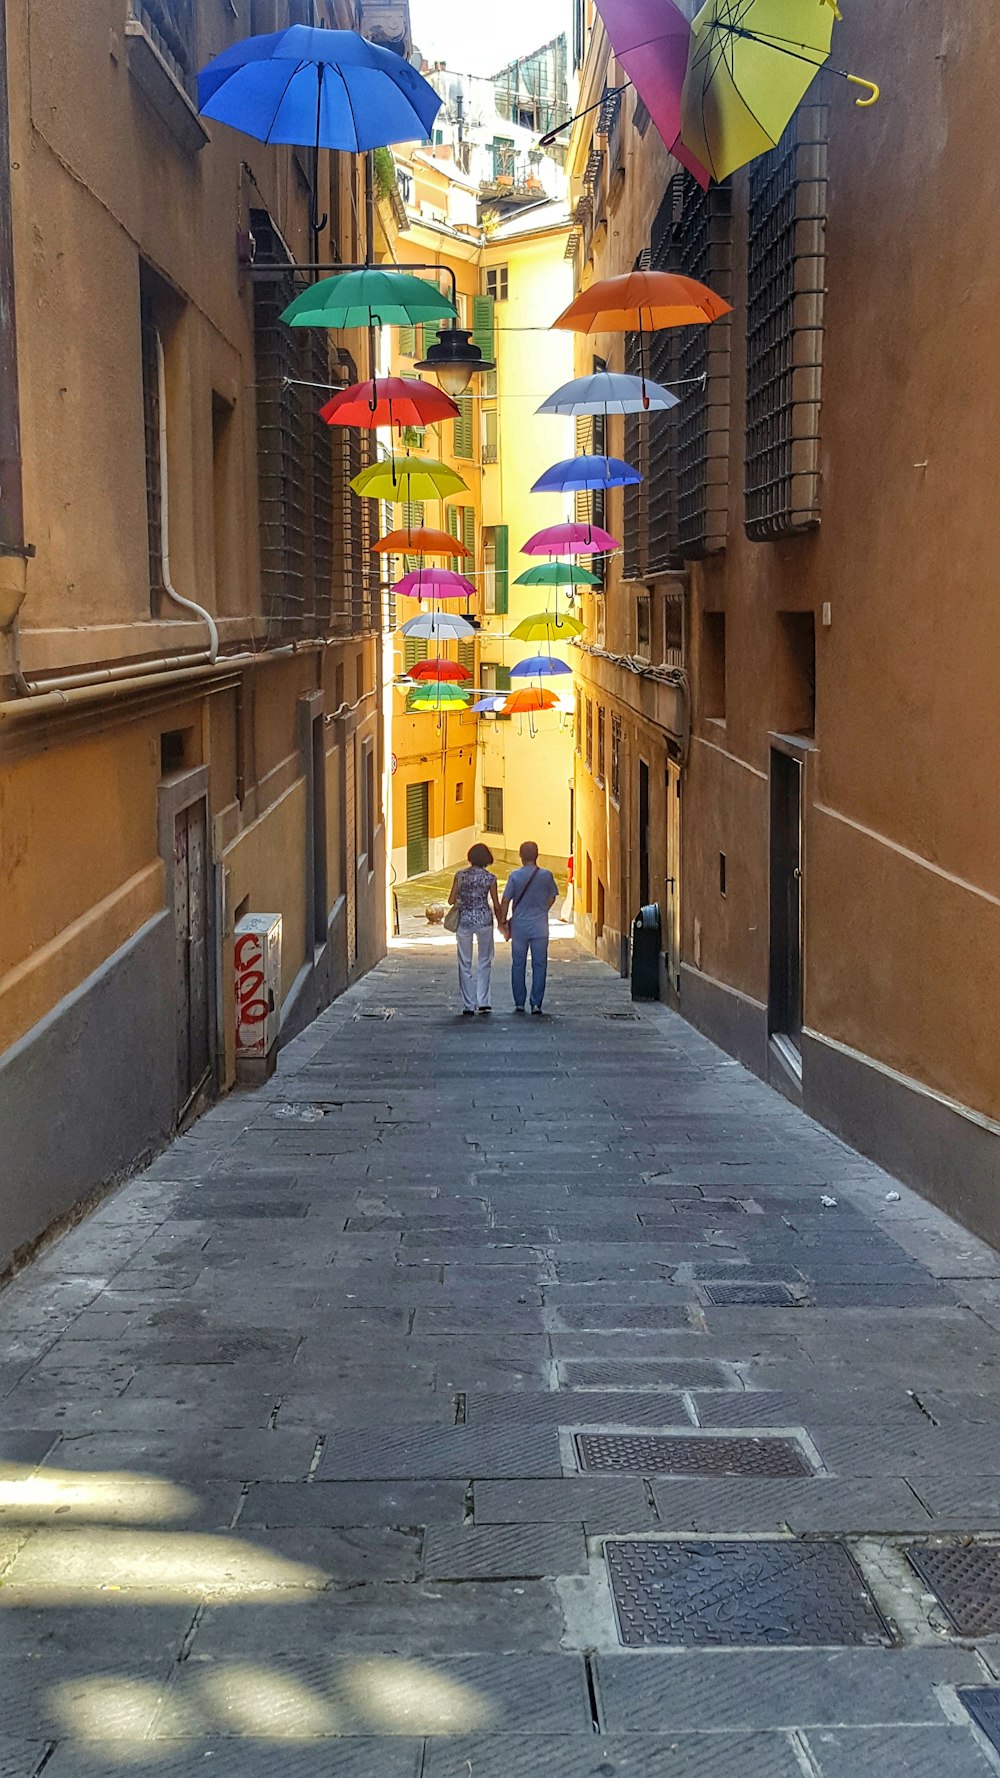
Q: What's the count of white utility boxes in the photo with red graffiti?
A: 1